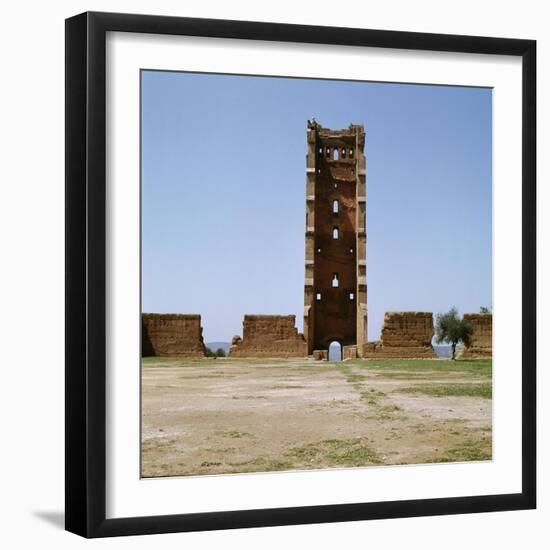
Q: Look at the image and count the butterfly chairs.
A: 0